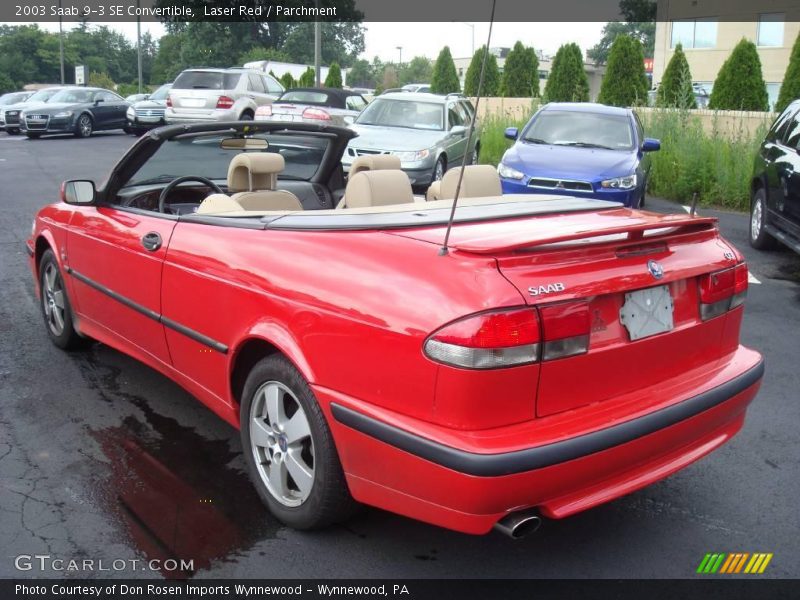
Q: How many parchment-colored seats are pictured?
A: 4